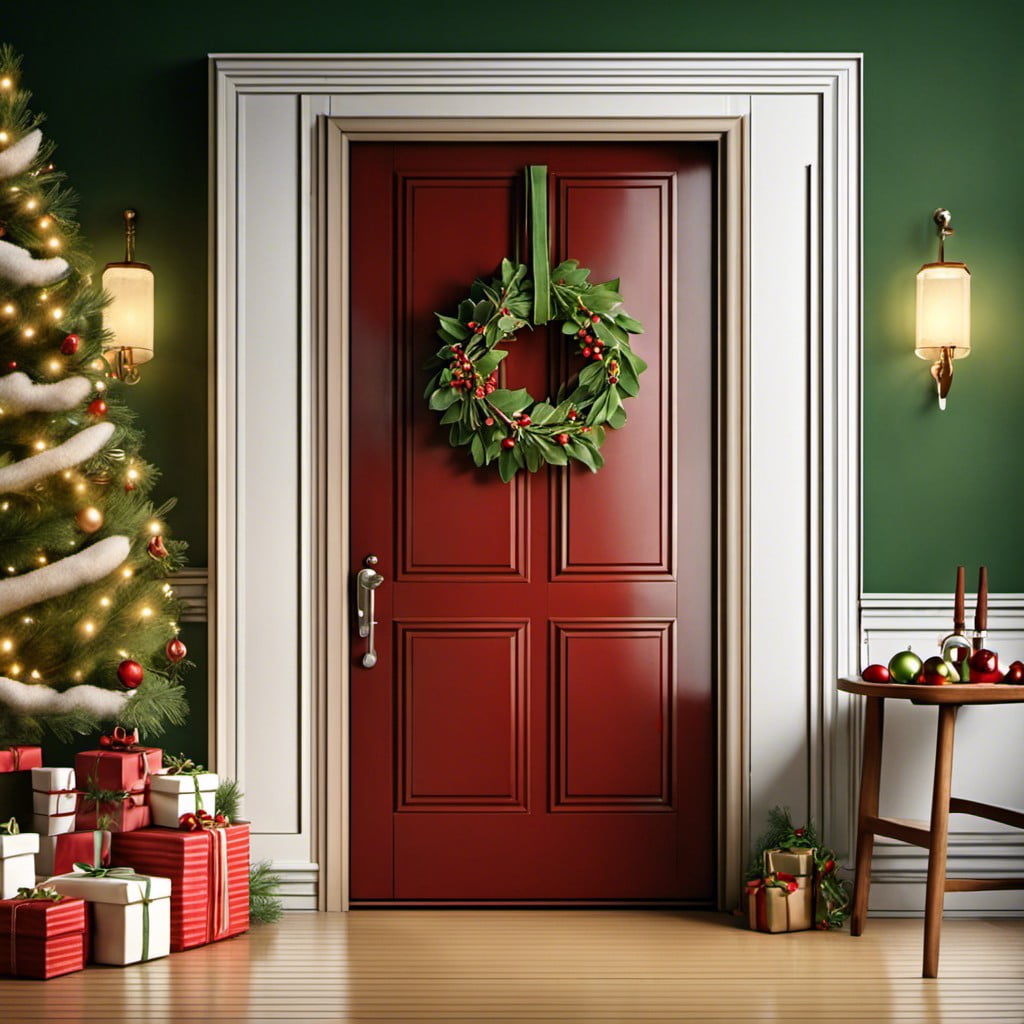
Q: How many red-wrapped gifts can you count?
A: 5